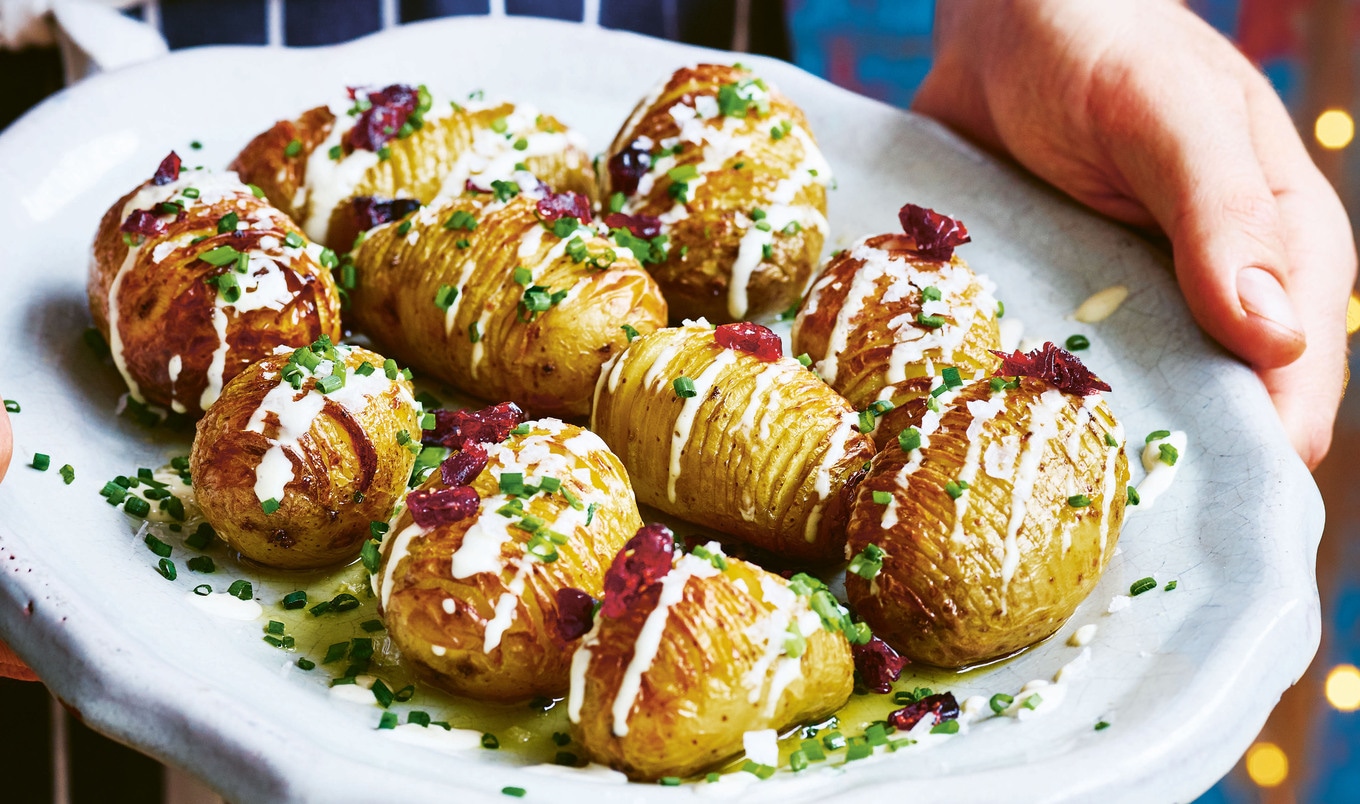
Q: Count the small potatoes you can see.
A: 10